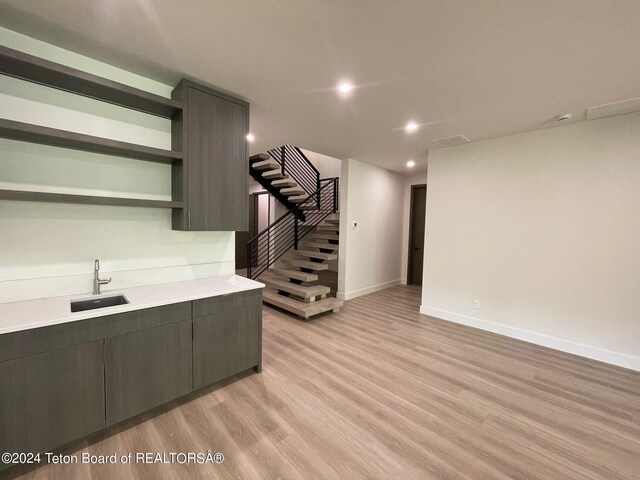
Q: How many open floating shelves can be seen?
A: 3